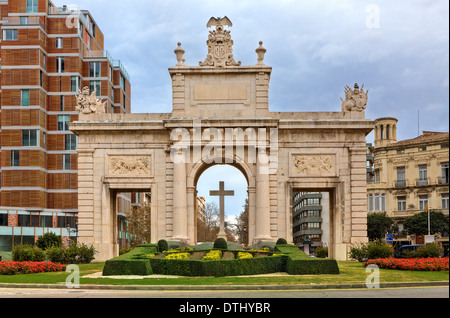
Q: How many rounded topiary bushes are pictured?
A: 3